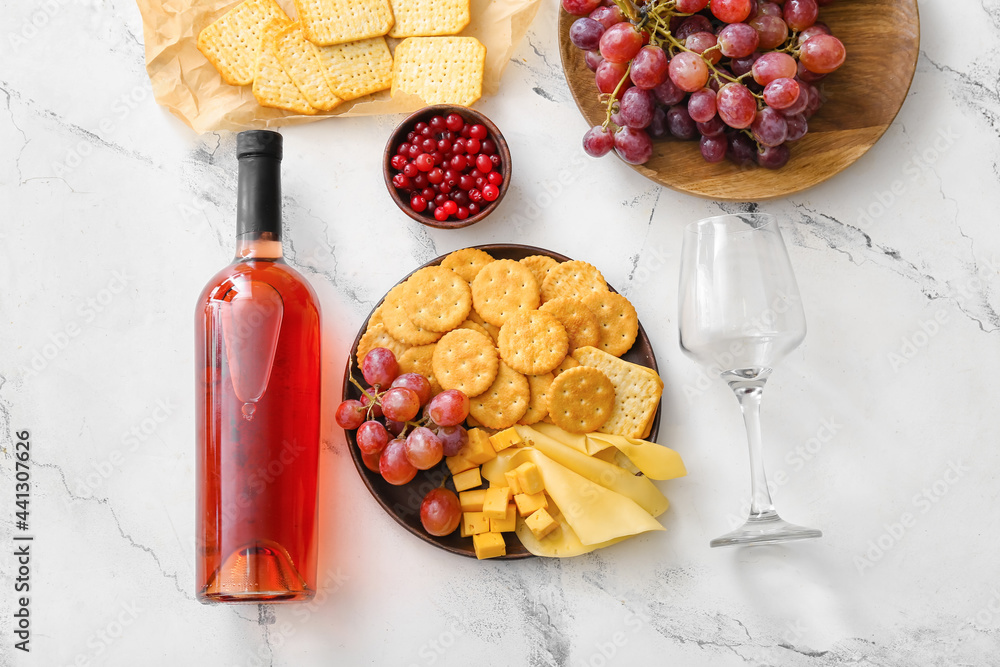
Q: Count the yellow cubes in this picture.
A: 13